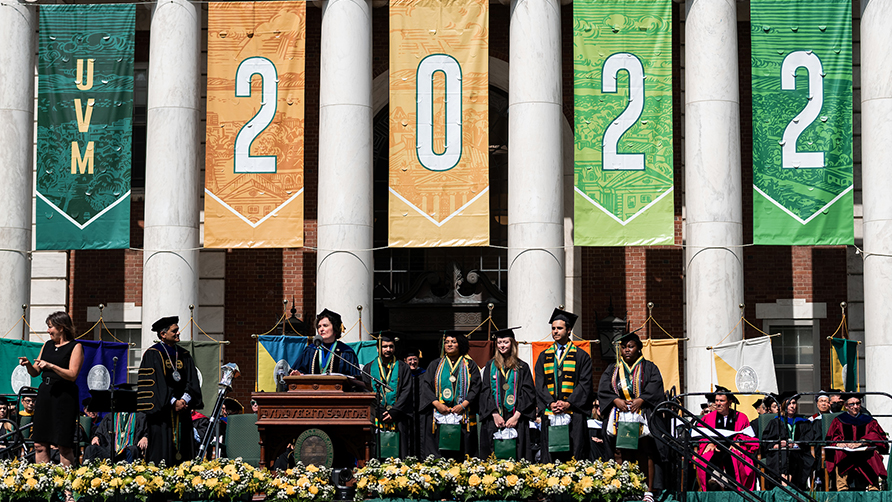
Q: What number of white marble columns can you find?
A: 6